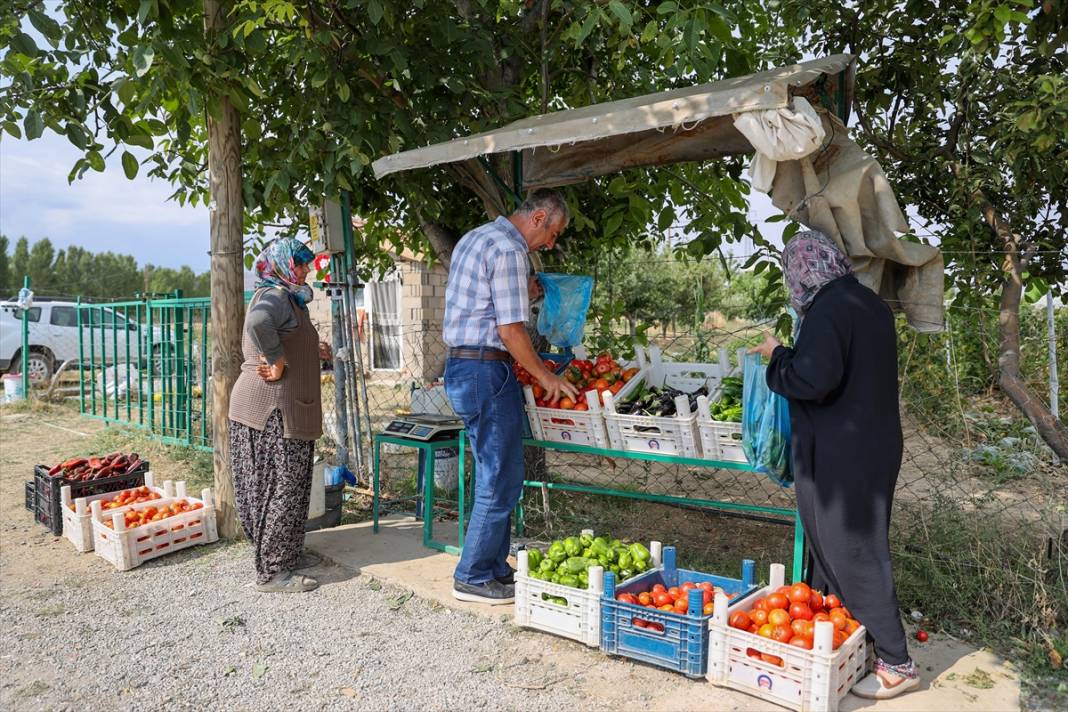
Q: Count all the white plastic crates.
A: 7